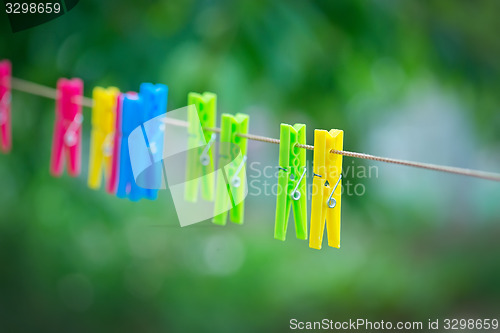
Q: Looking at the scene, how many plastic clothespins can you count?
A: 10